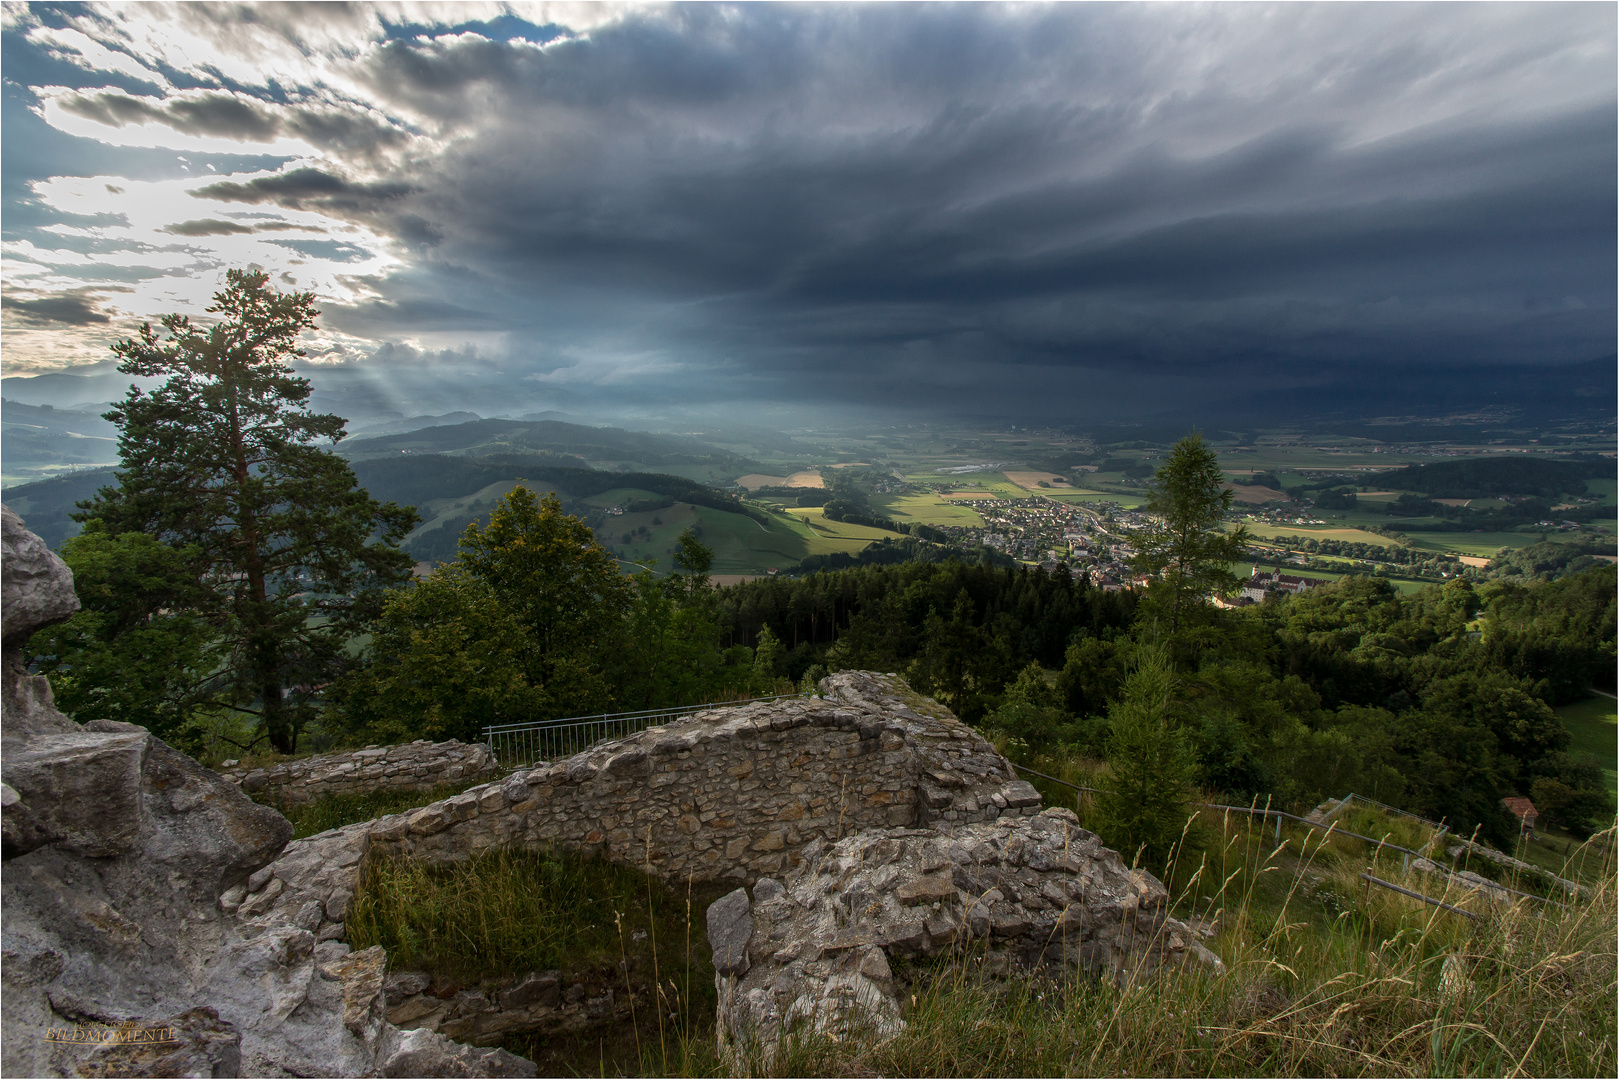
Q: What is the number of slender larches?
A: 2